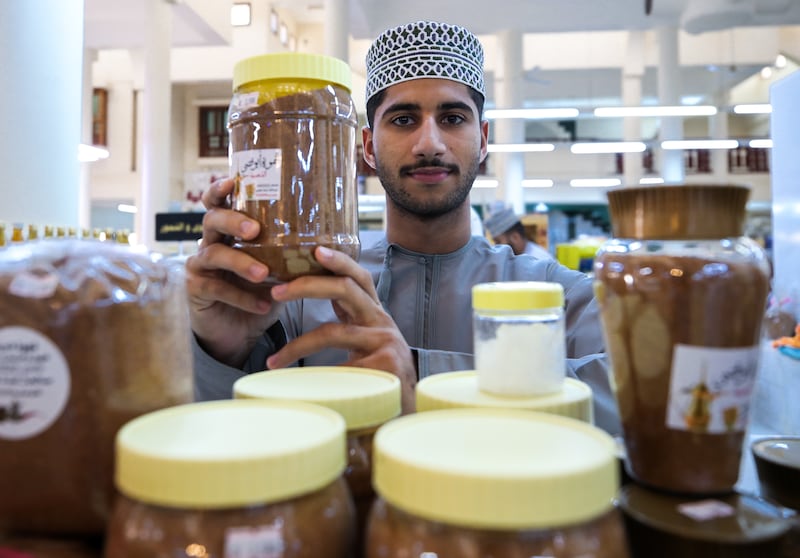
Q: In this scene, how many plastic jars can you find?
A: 7